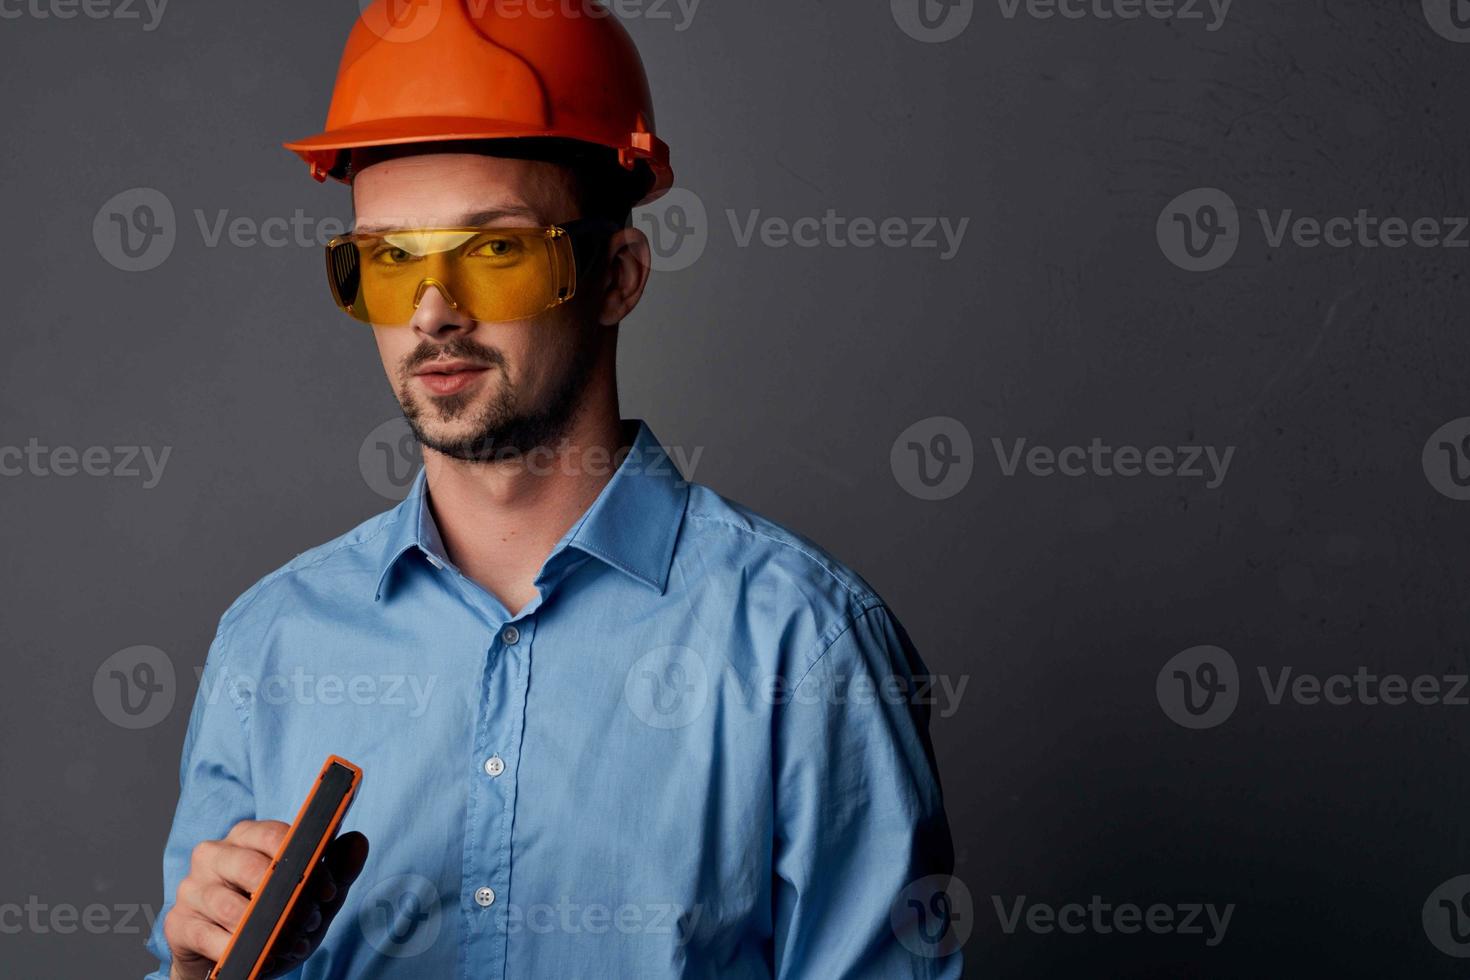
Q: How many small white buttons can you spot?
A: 3